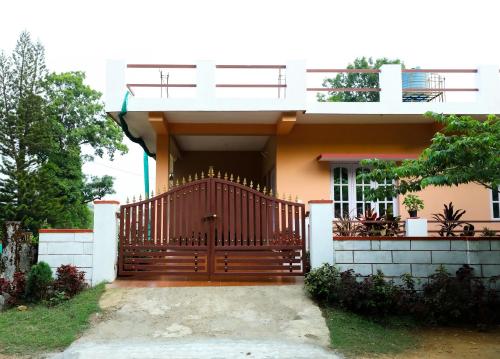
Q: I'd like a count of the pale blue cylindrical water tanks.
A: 1